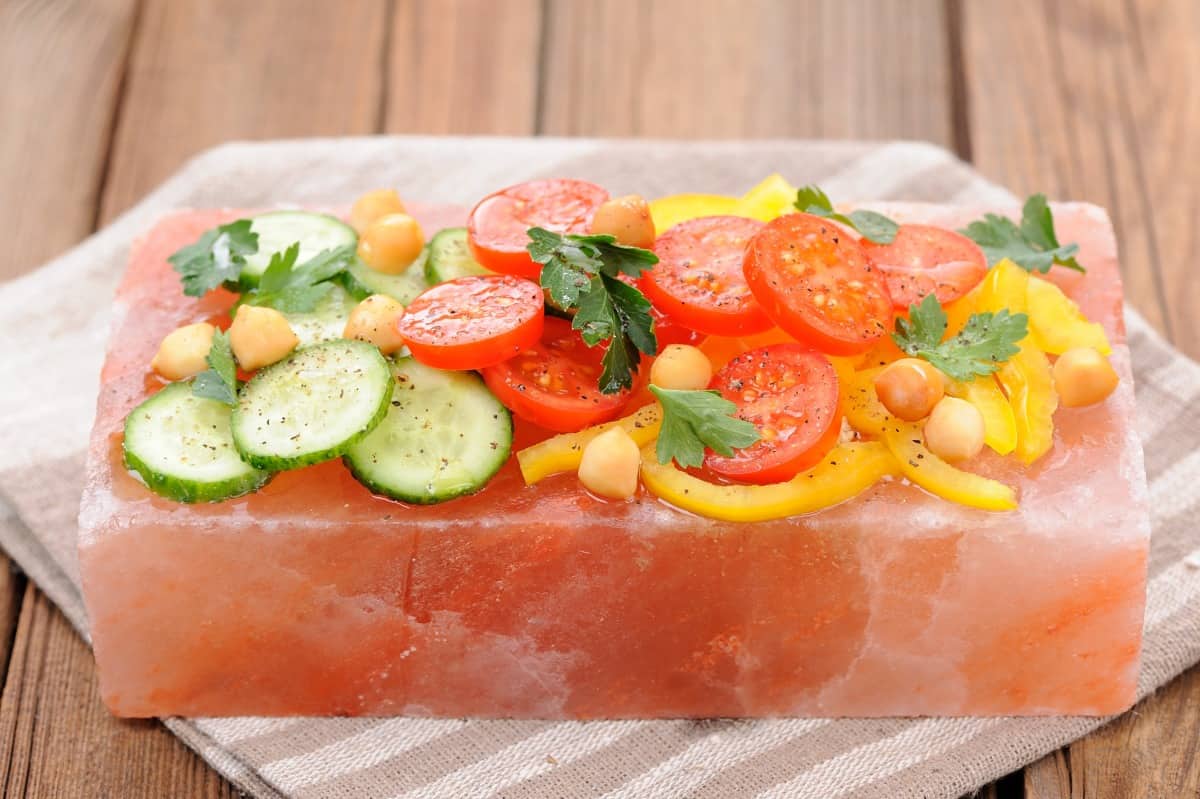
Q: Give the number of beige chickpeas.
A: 11